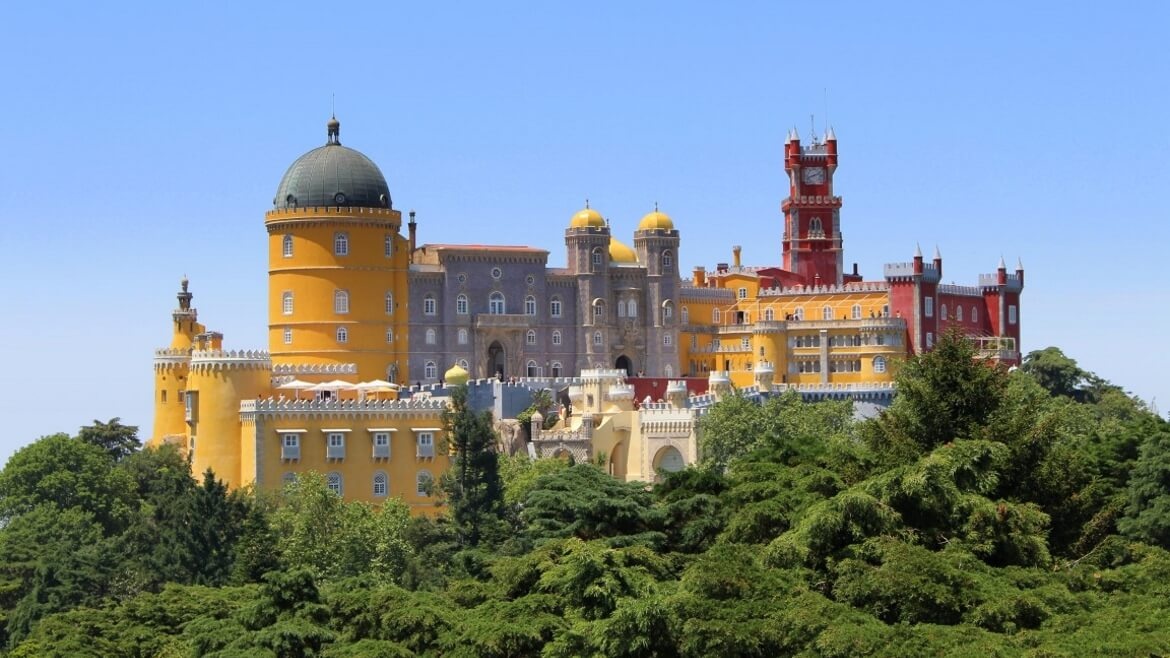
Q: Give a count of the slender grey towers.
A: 2